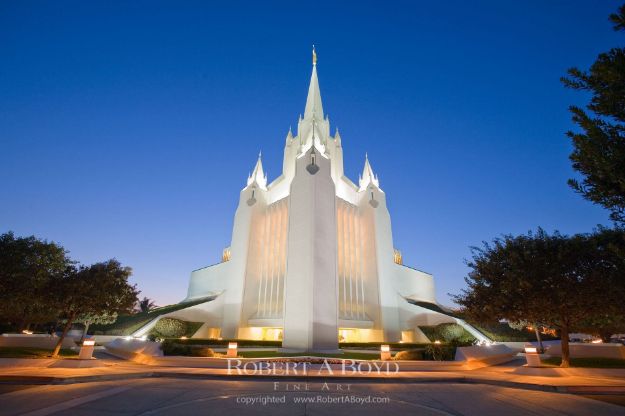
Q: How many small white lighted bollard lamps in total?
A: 4